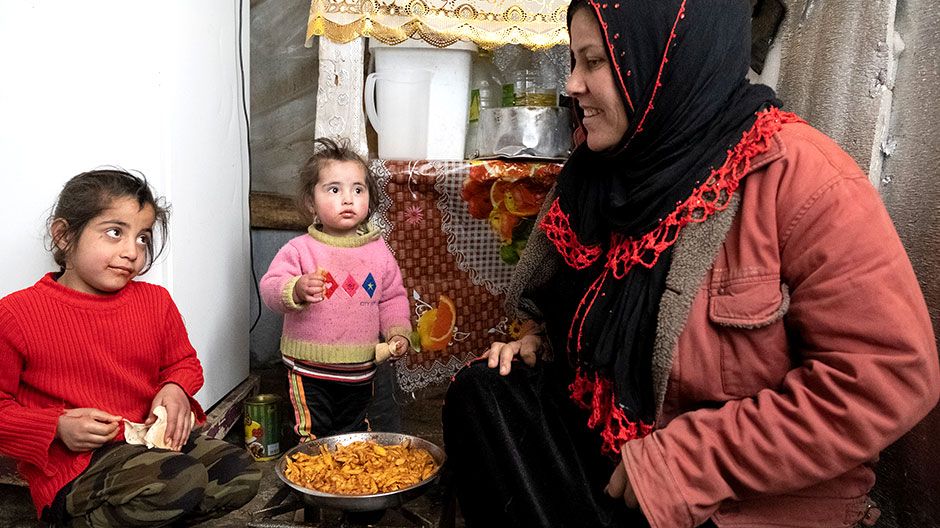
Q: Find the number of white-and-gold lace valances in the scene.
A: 1